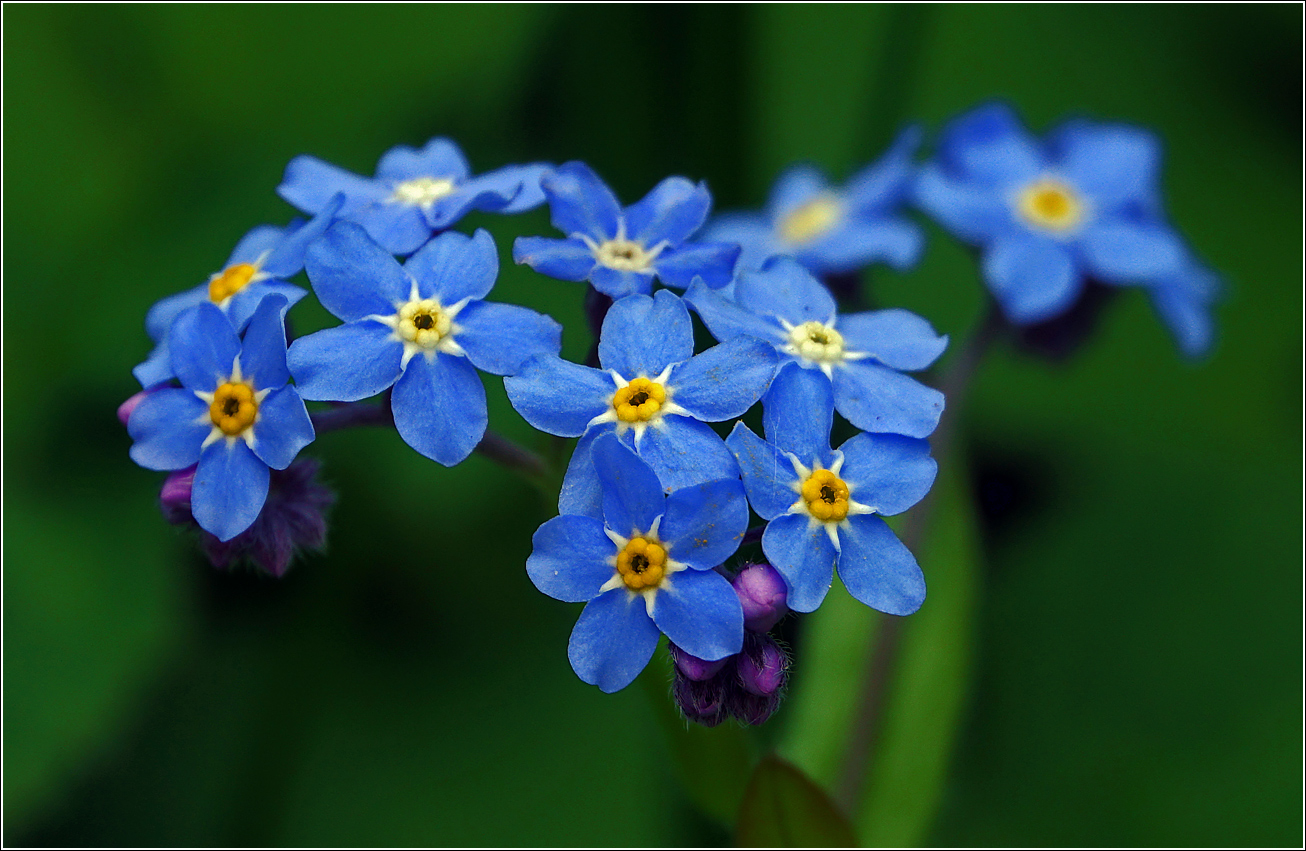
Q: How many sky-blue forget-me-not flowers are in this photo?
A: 11